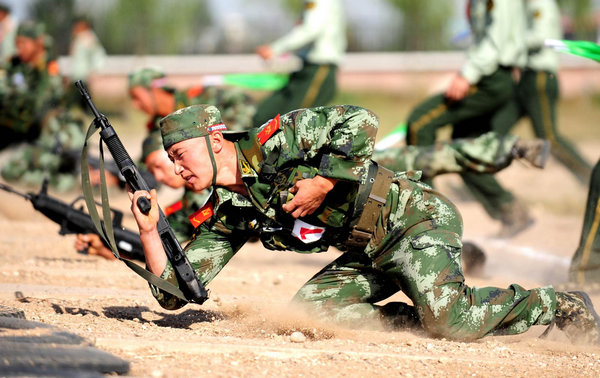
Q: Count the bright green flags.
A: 3